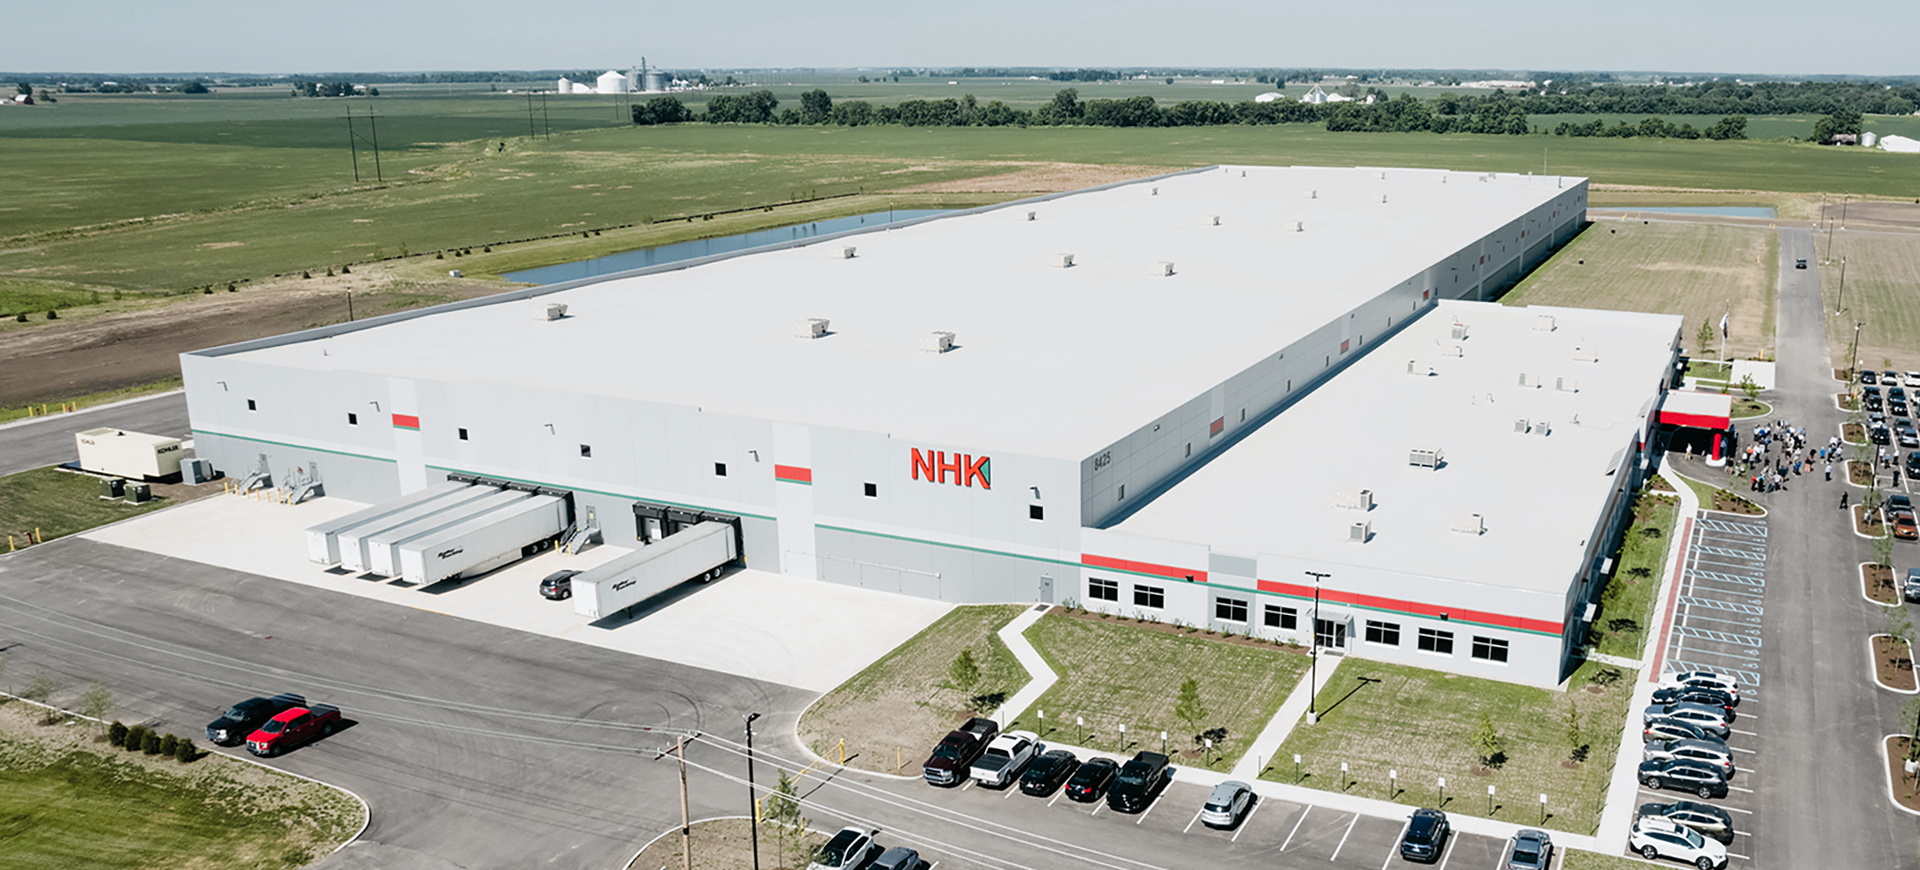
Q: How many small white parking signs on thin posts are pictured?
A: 13